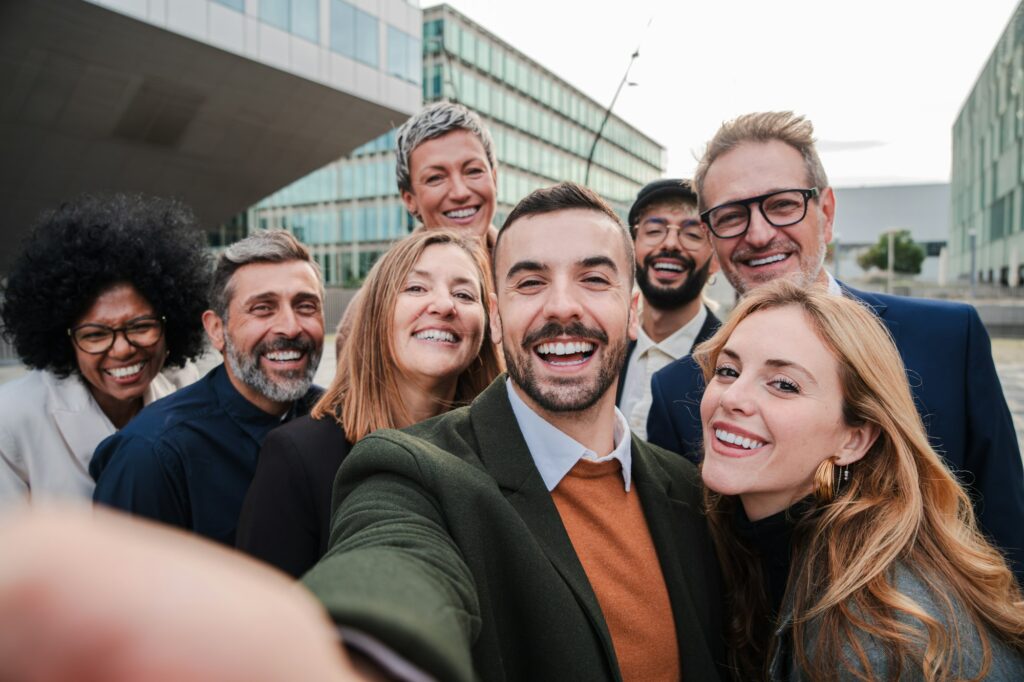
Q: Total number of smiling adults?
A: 8